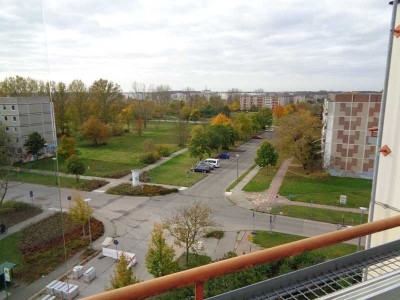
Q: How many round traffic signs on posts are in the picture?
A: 2